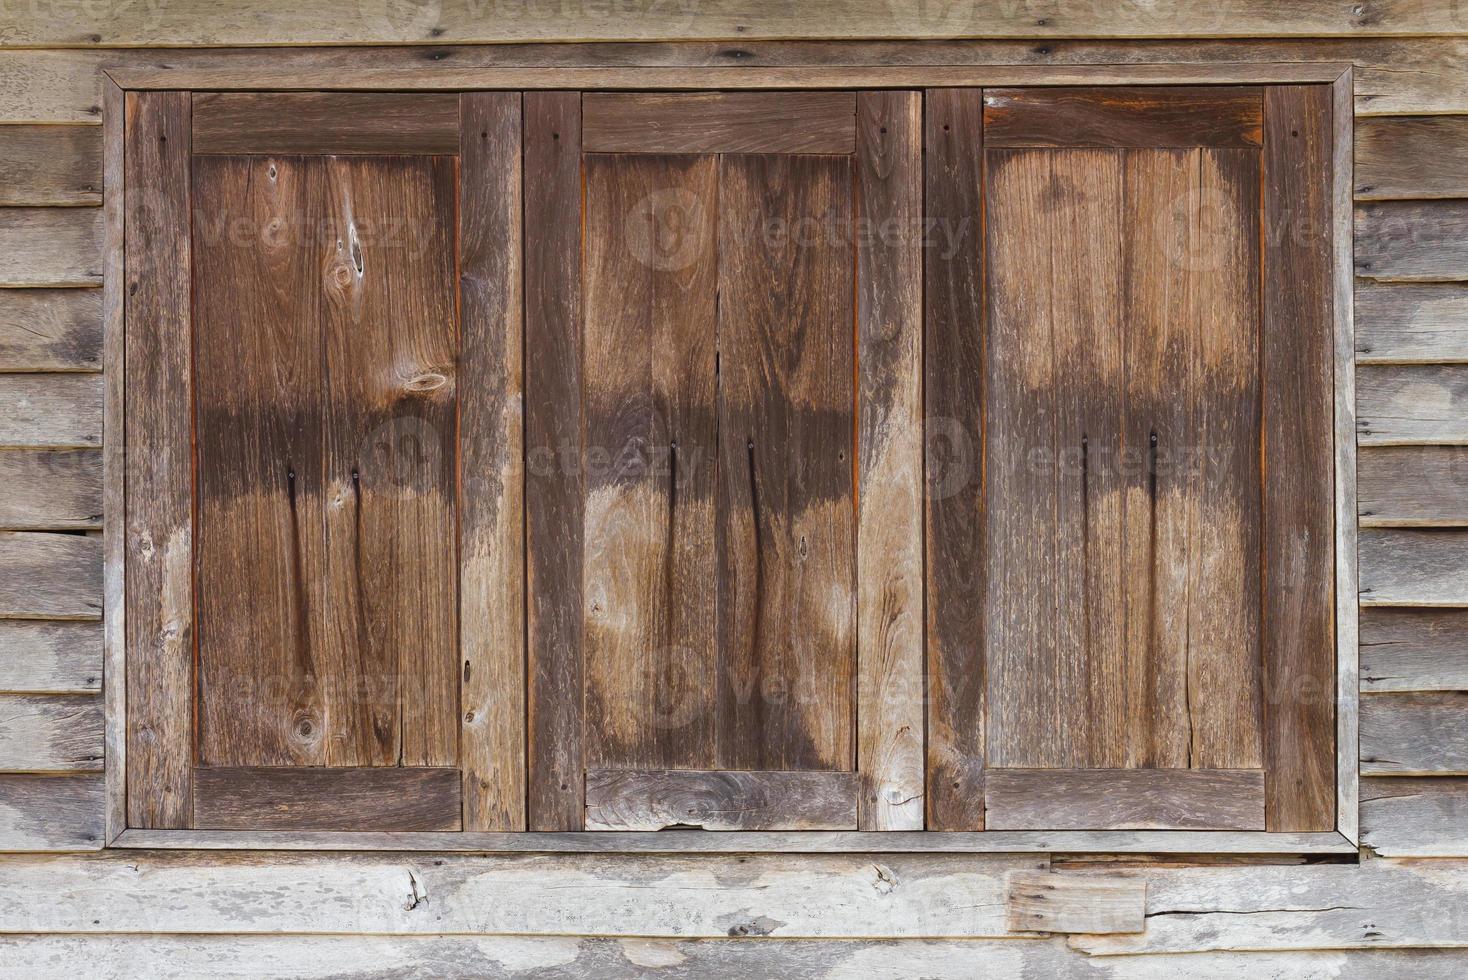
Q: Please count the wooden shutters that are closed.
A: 3